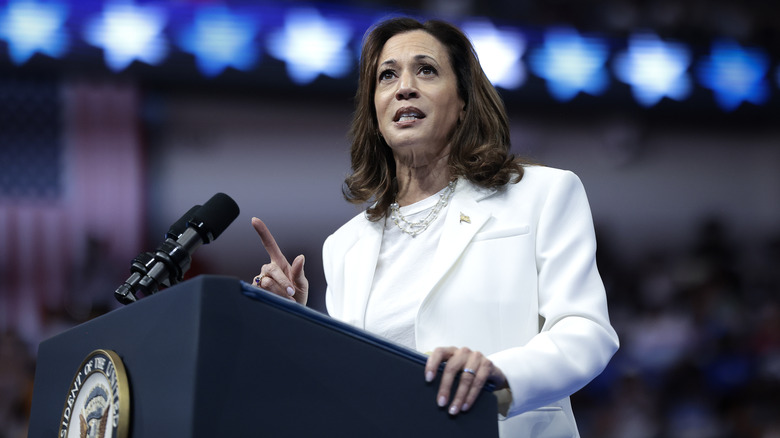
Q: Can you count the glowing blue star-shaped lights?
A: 8